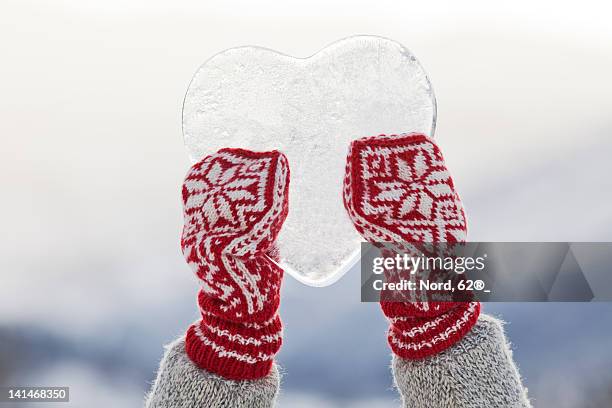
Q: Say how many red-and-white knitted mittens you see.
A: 2